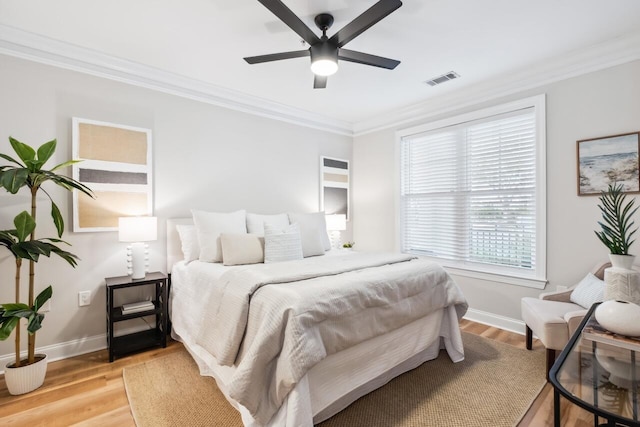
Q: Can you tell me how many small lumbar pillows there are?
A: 1